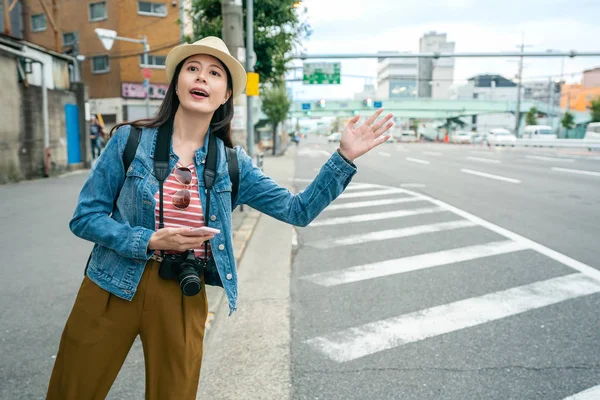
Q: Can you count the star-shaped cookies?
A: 0